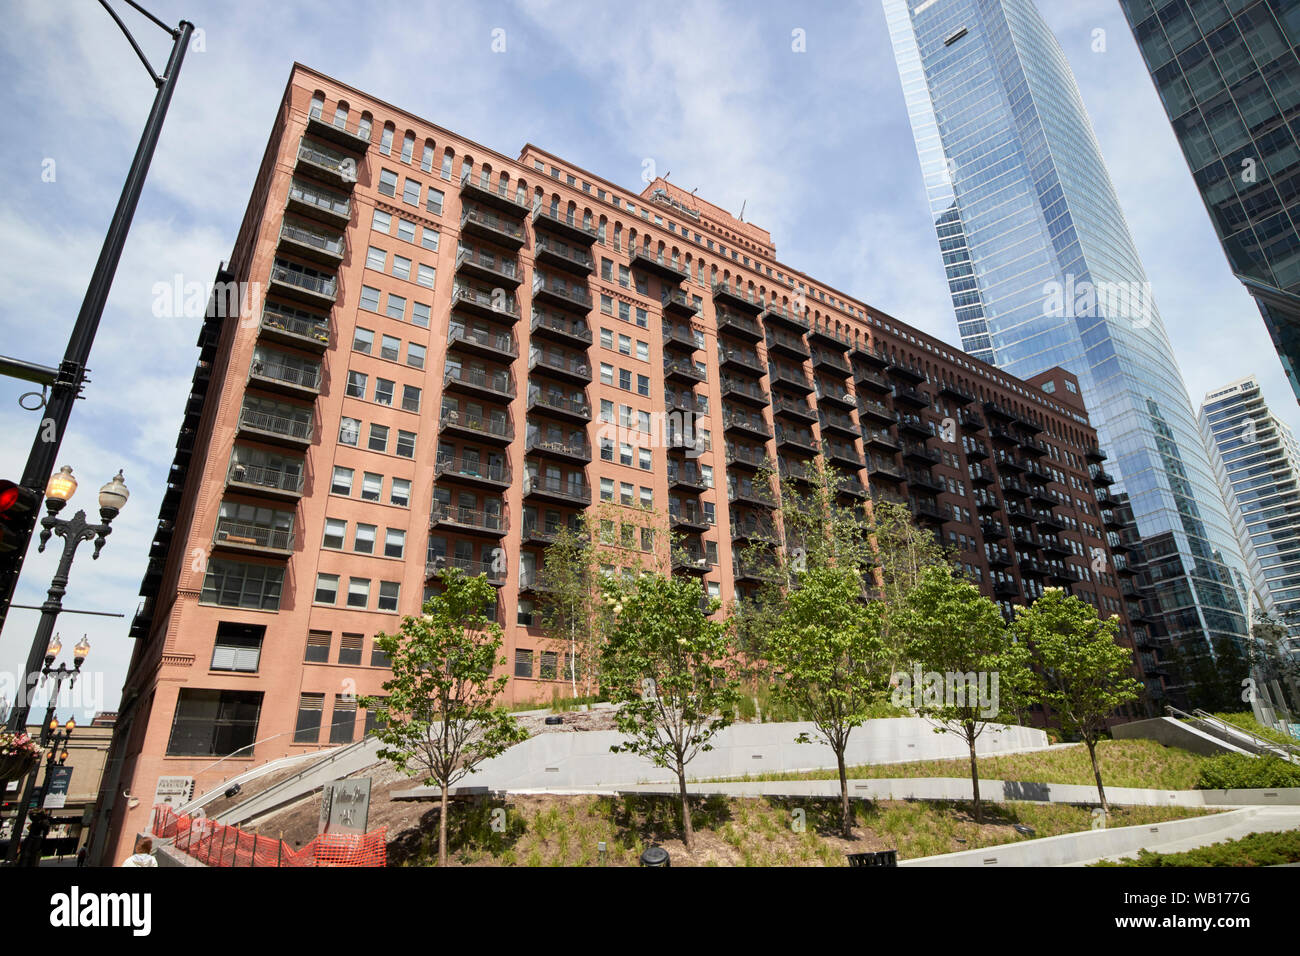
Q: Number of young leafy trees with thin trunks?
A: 5